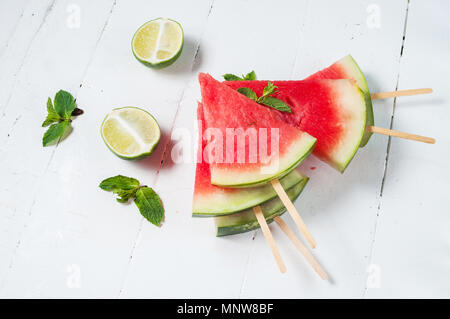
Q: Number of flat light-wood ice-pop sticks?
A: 5